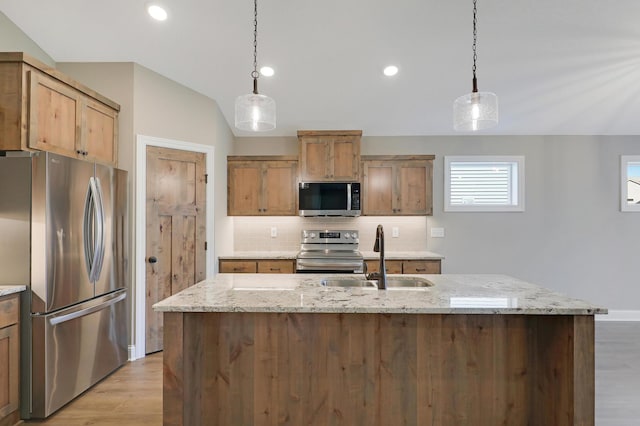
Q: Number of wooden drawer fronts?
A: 5